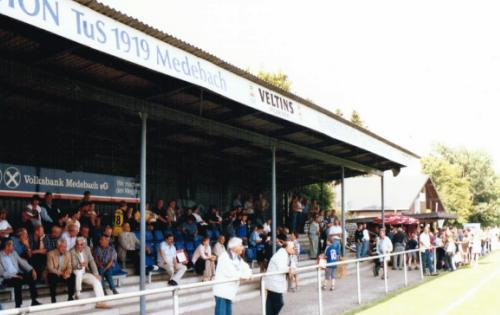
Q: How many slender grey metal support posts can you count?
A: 4